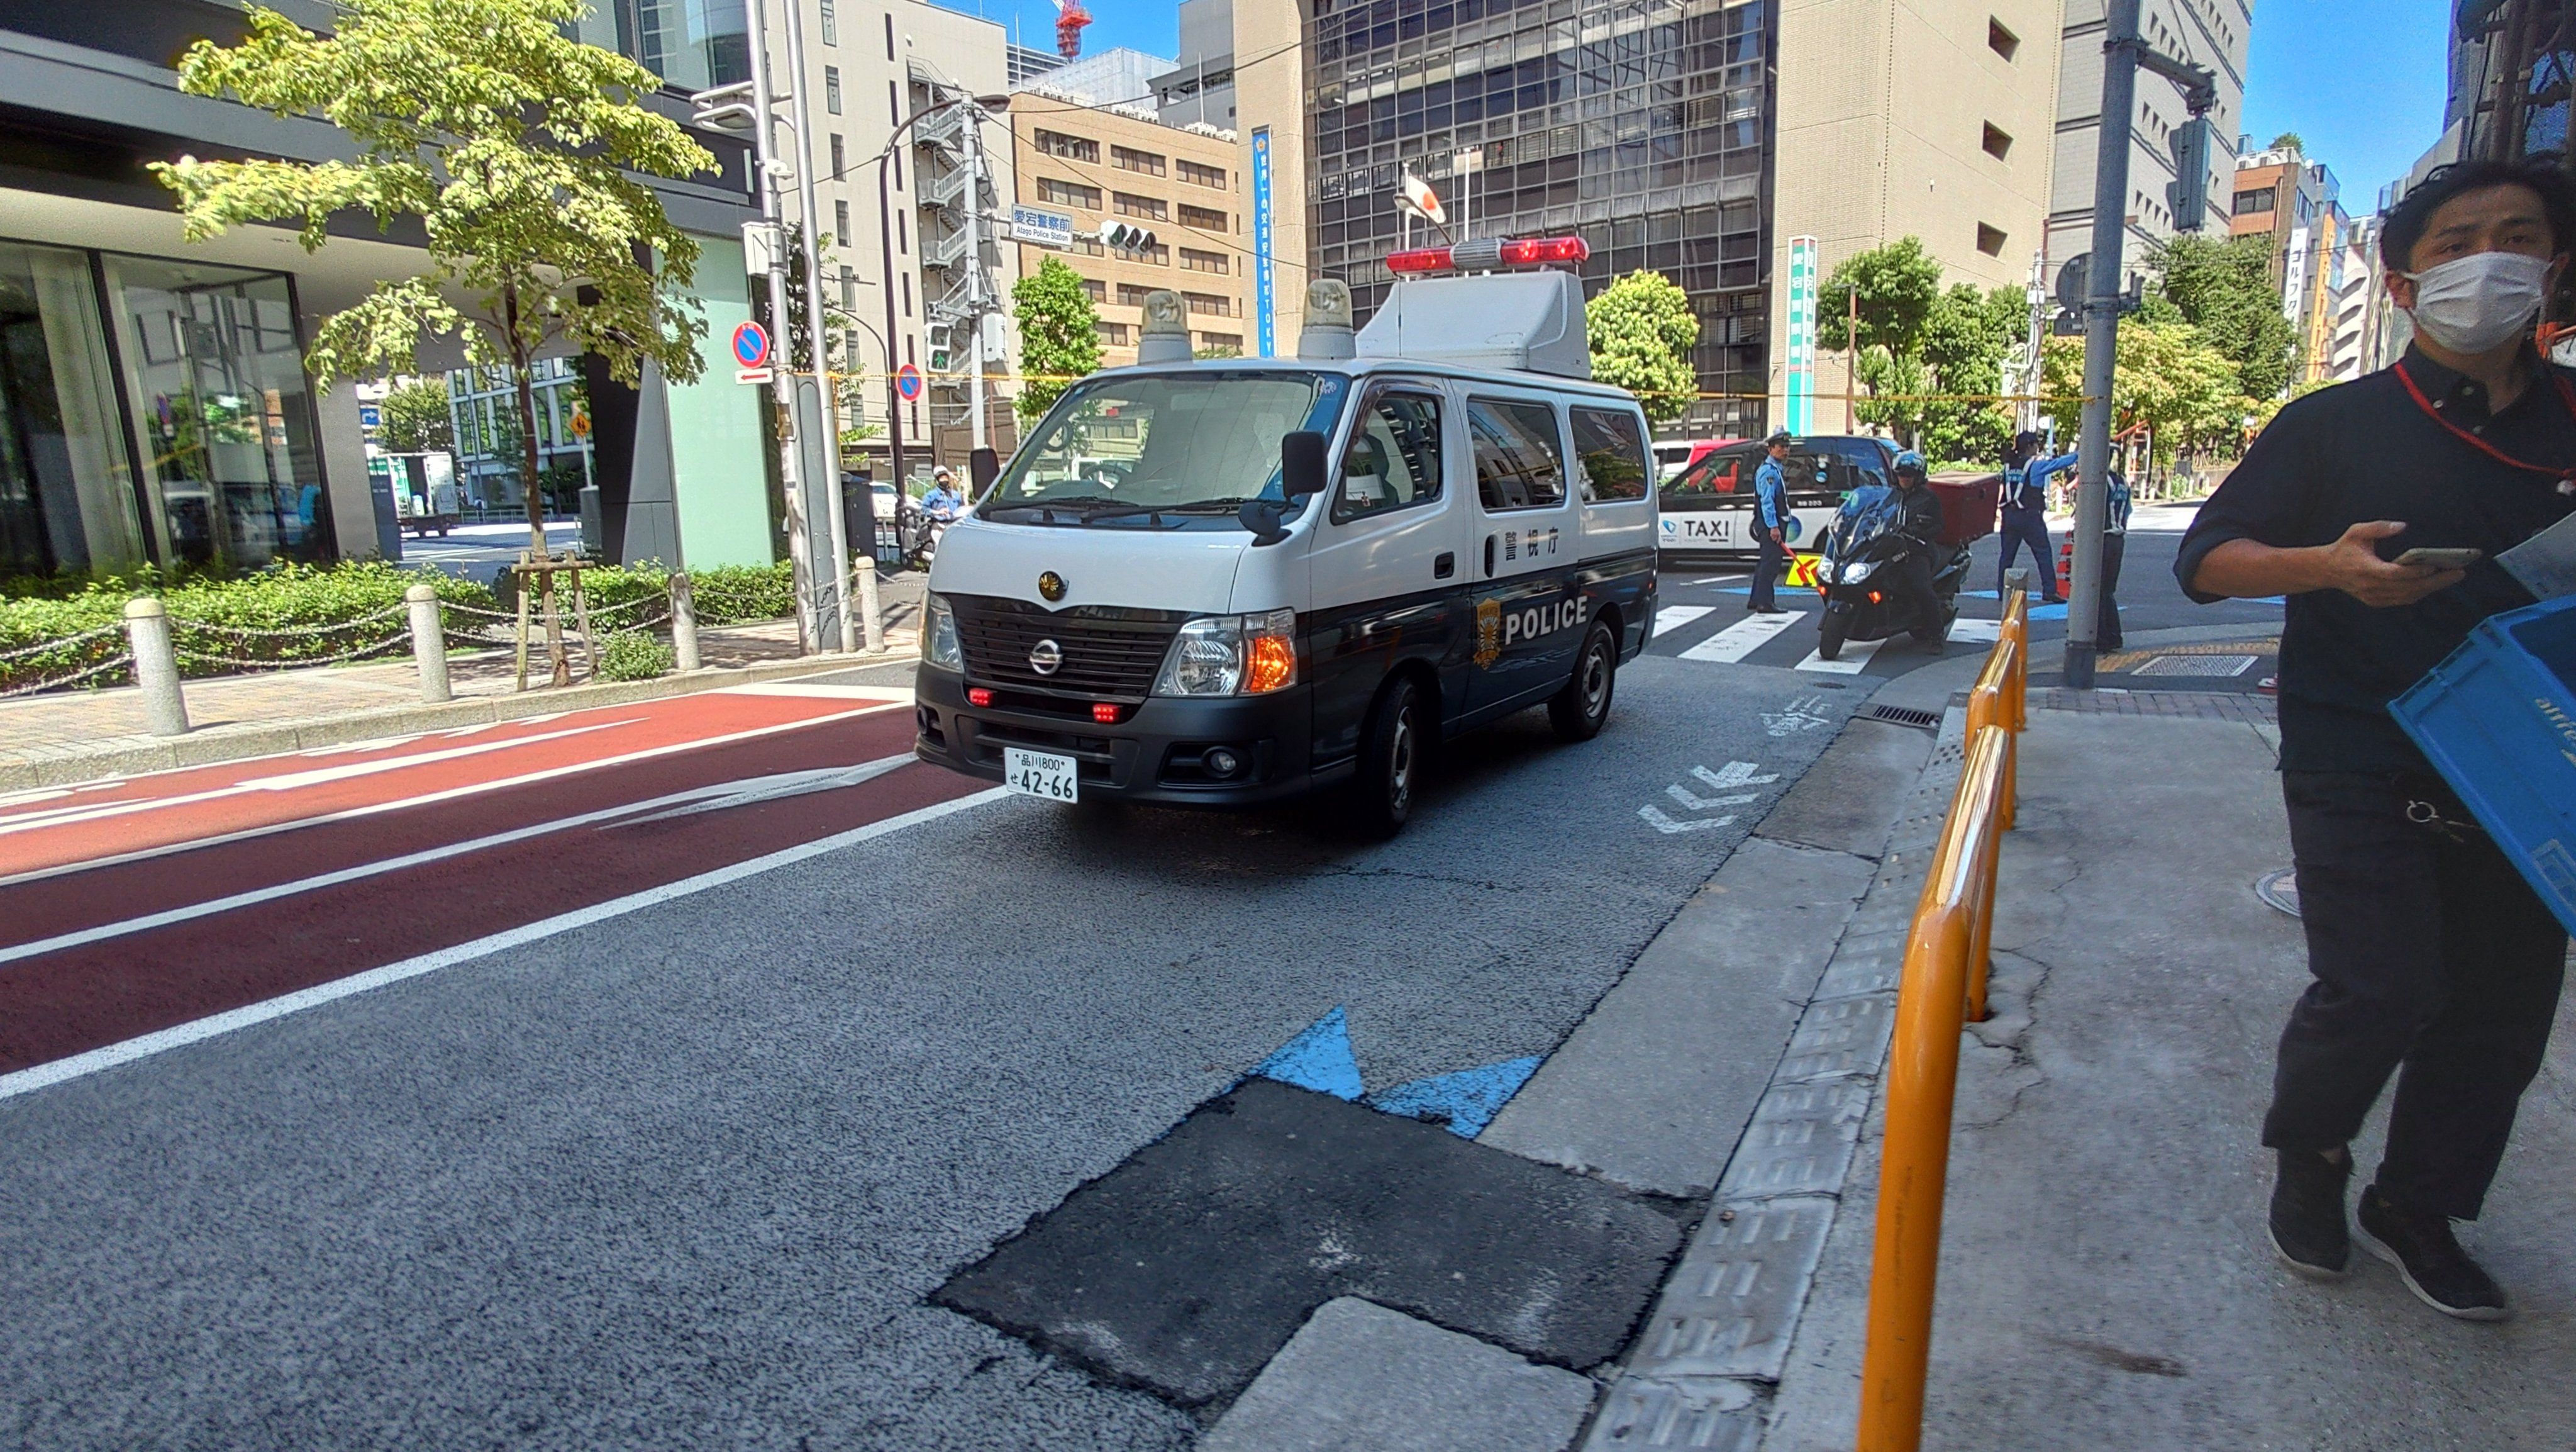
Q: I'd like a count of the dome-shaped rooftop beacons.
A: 2